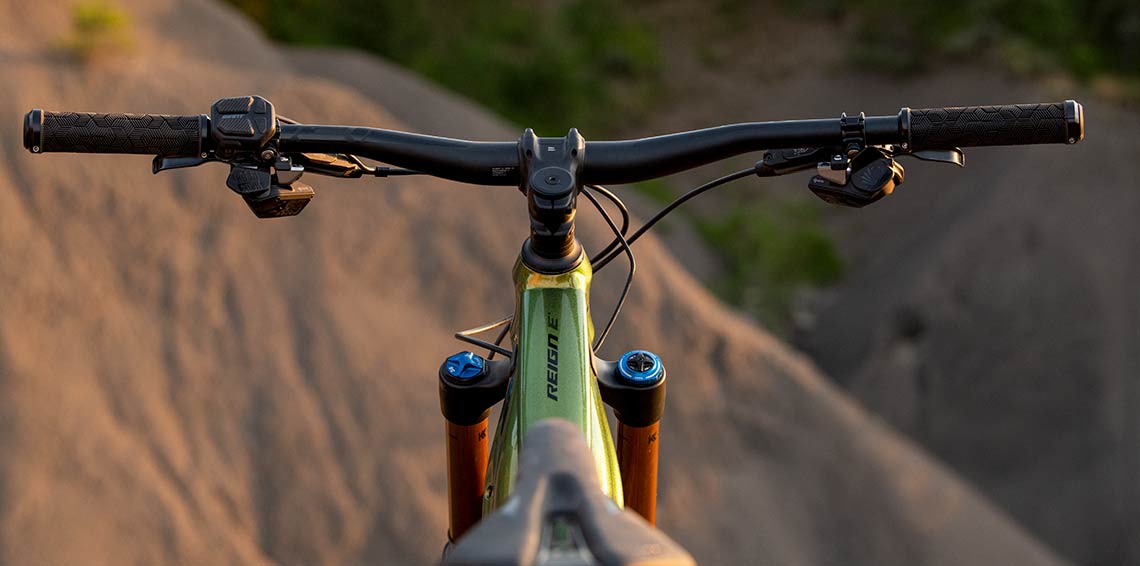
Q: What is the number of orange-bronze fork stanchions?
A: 2